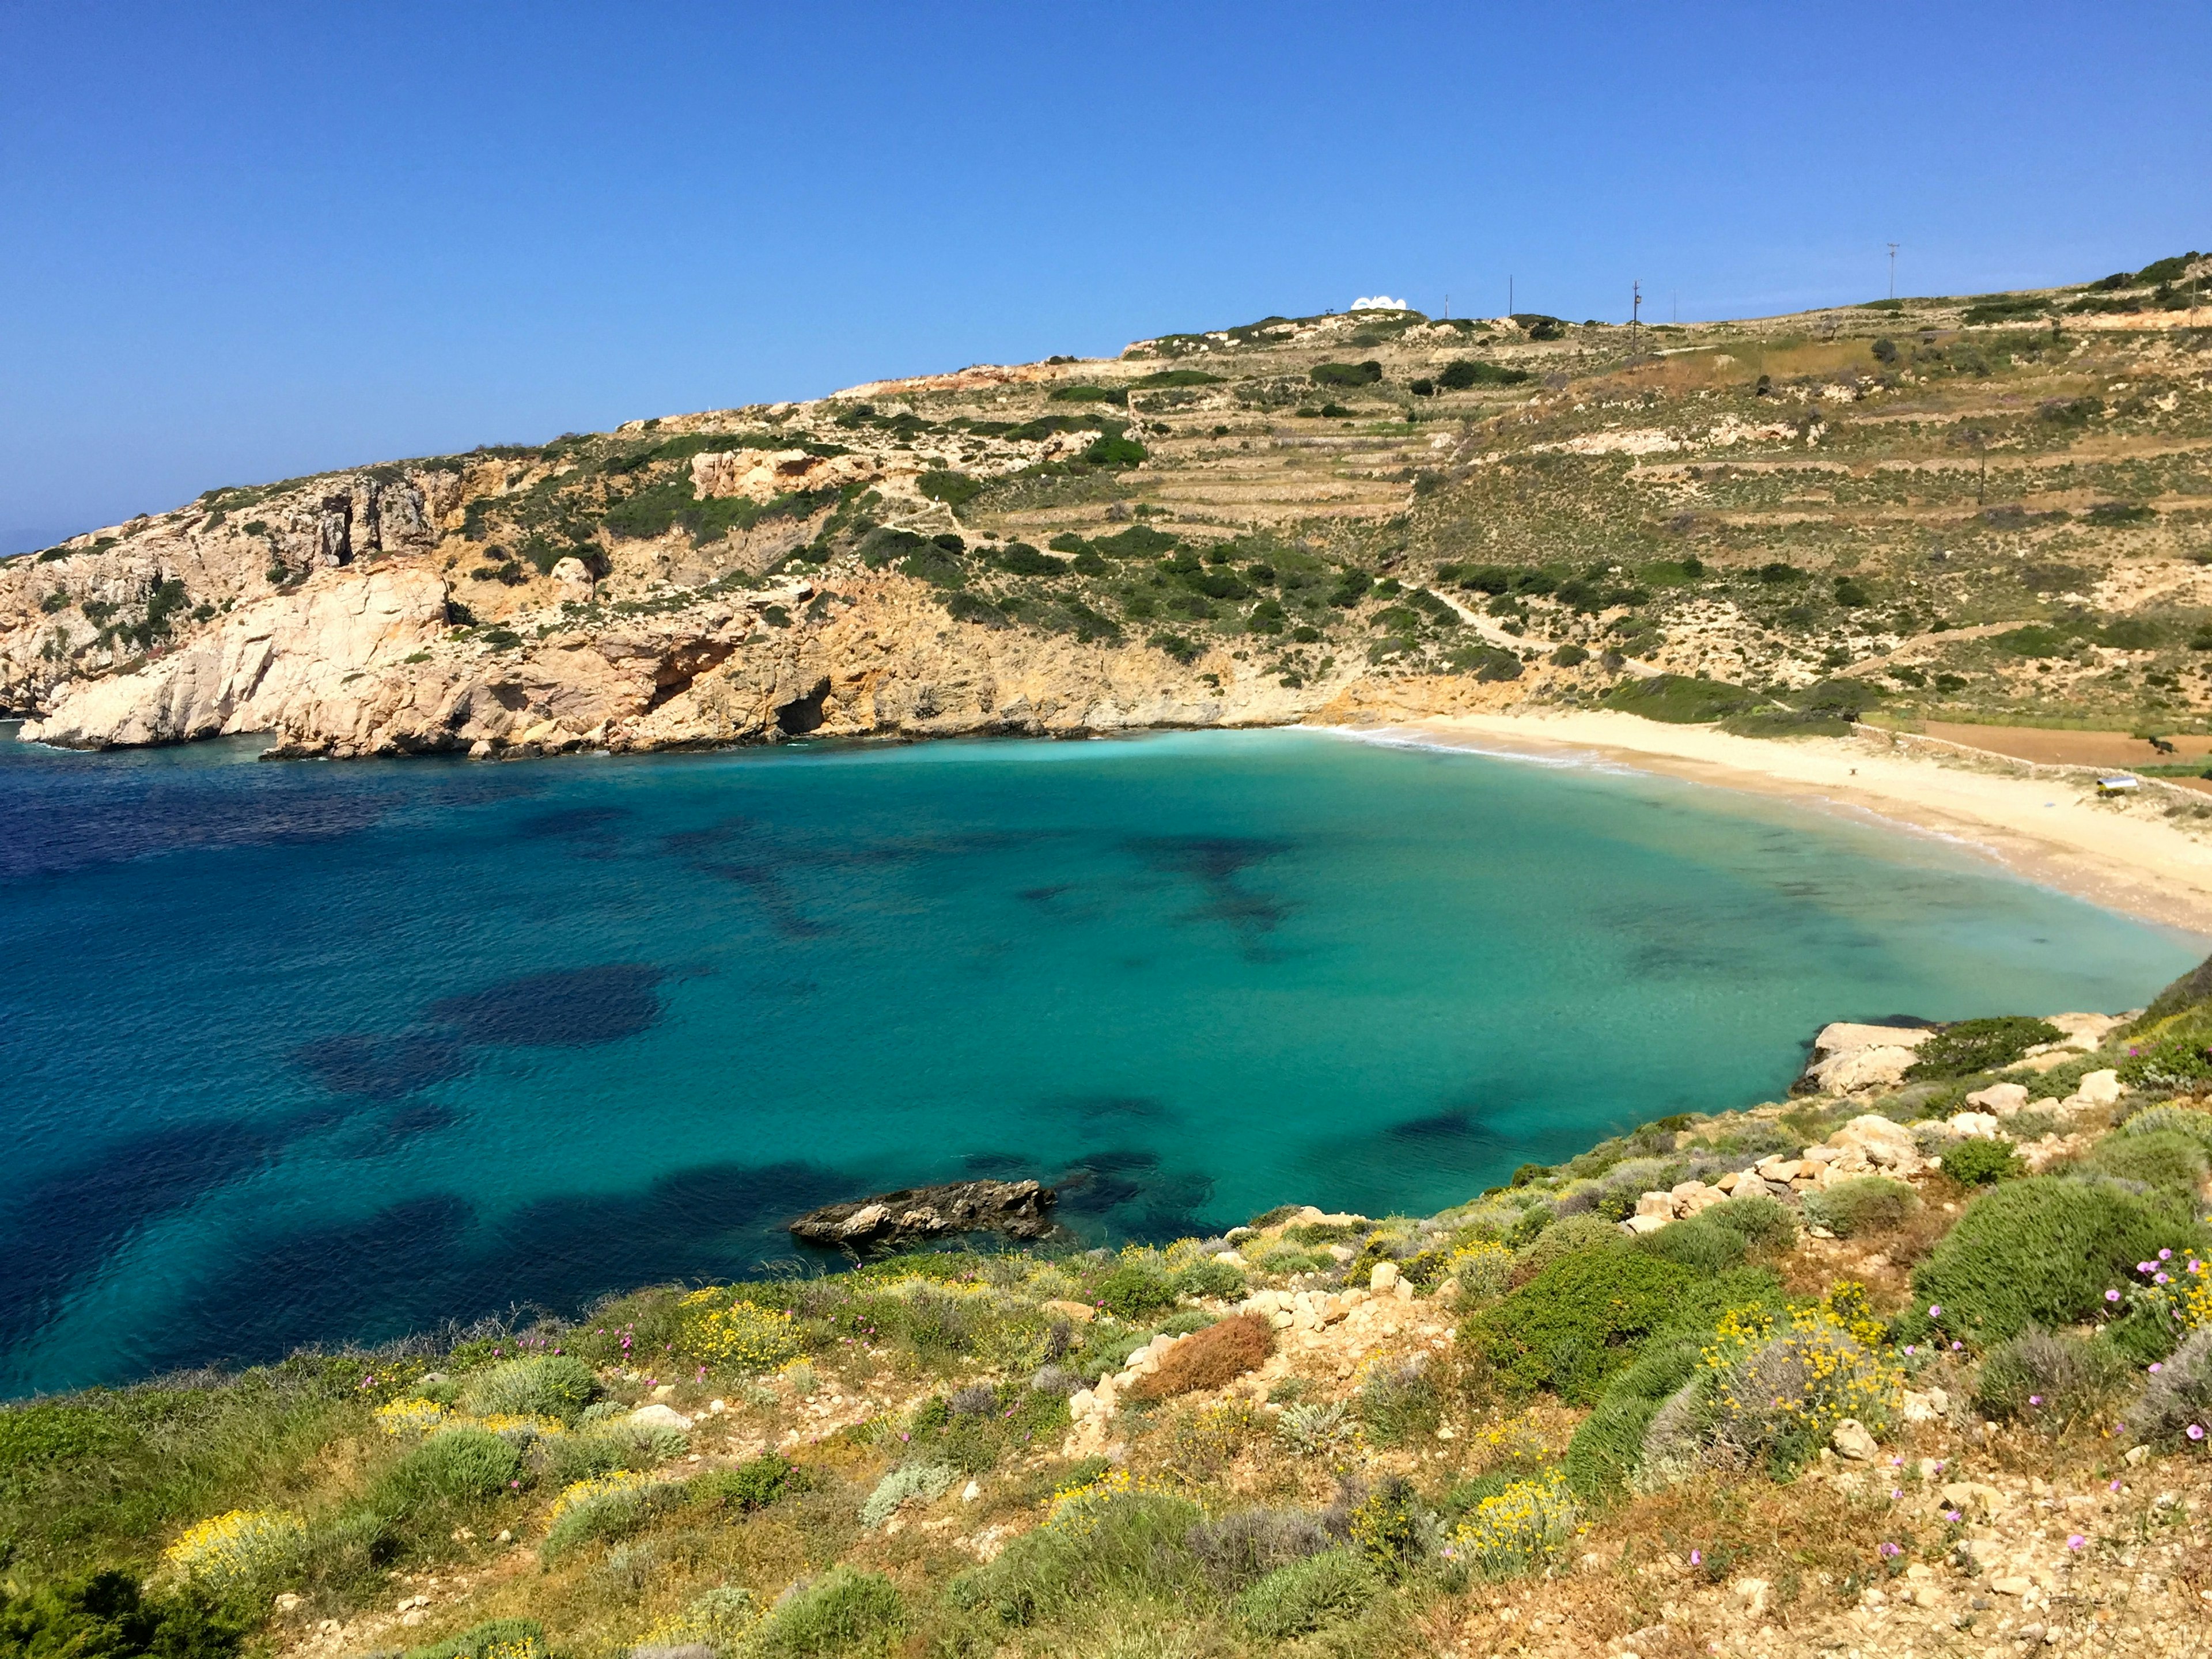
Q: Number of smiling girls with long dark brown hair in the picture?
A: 0